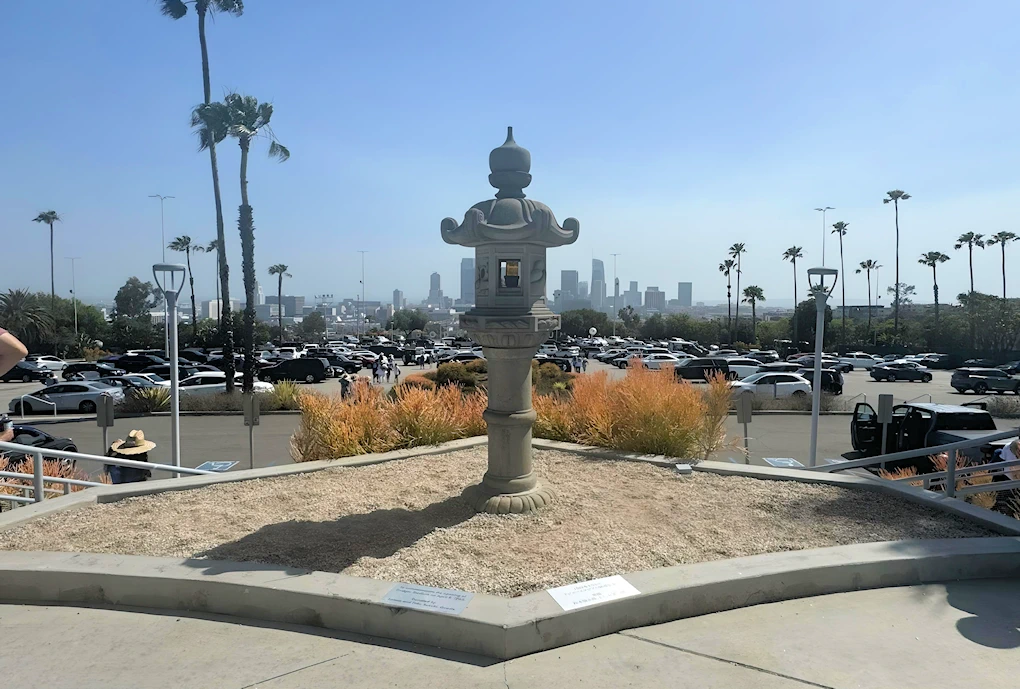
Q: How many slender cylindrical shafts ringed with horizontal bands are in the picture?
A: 1